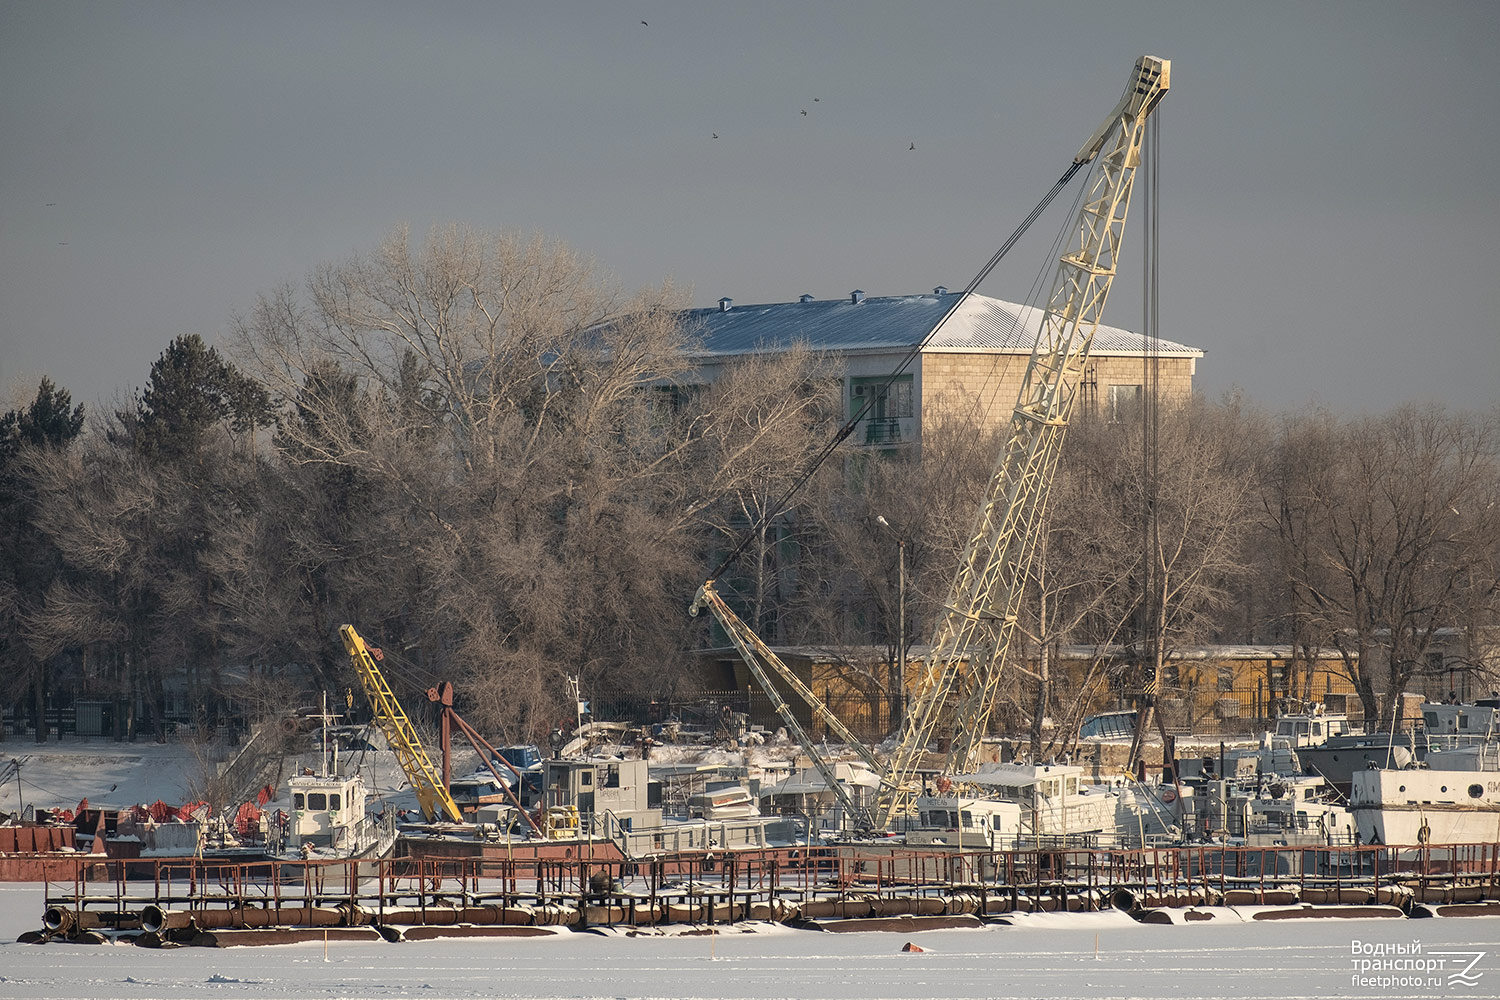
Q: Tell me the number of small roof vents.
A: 4